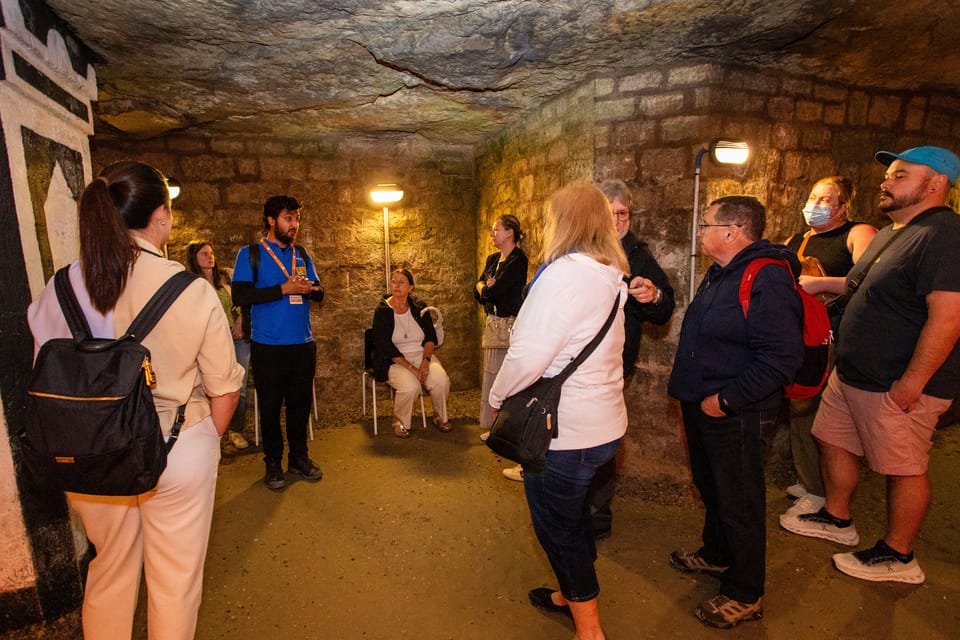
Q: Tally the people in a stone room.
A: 10